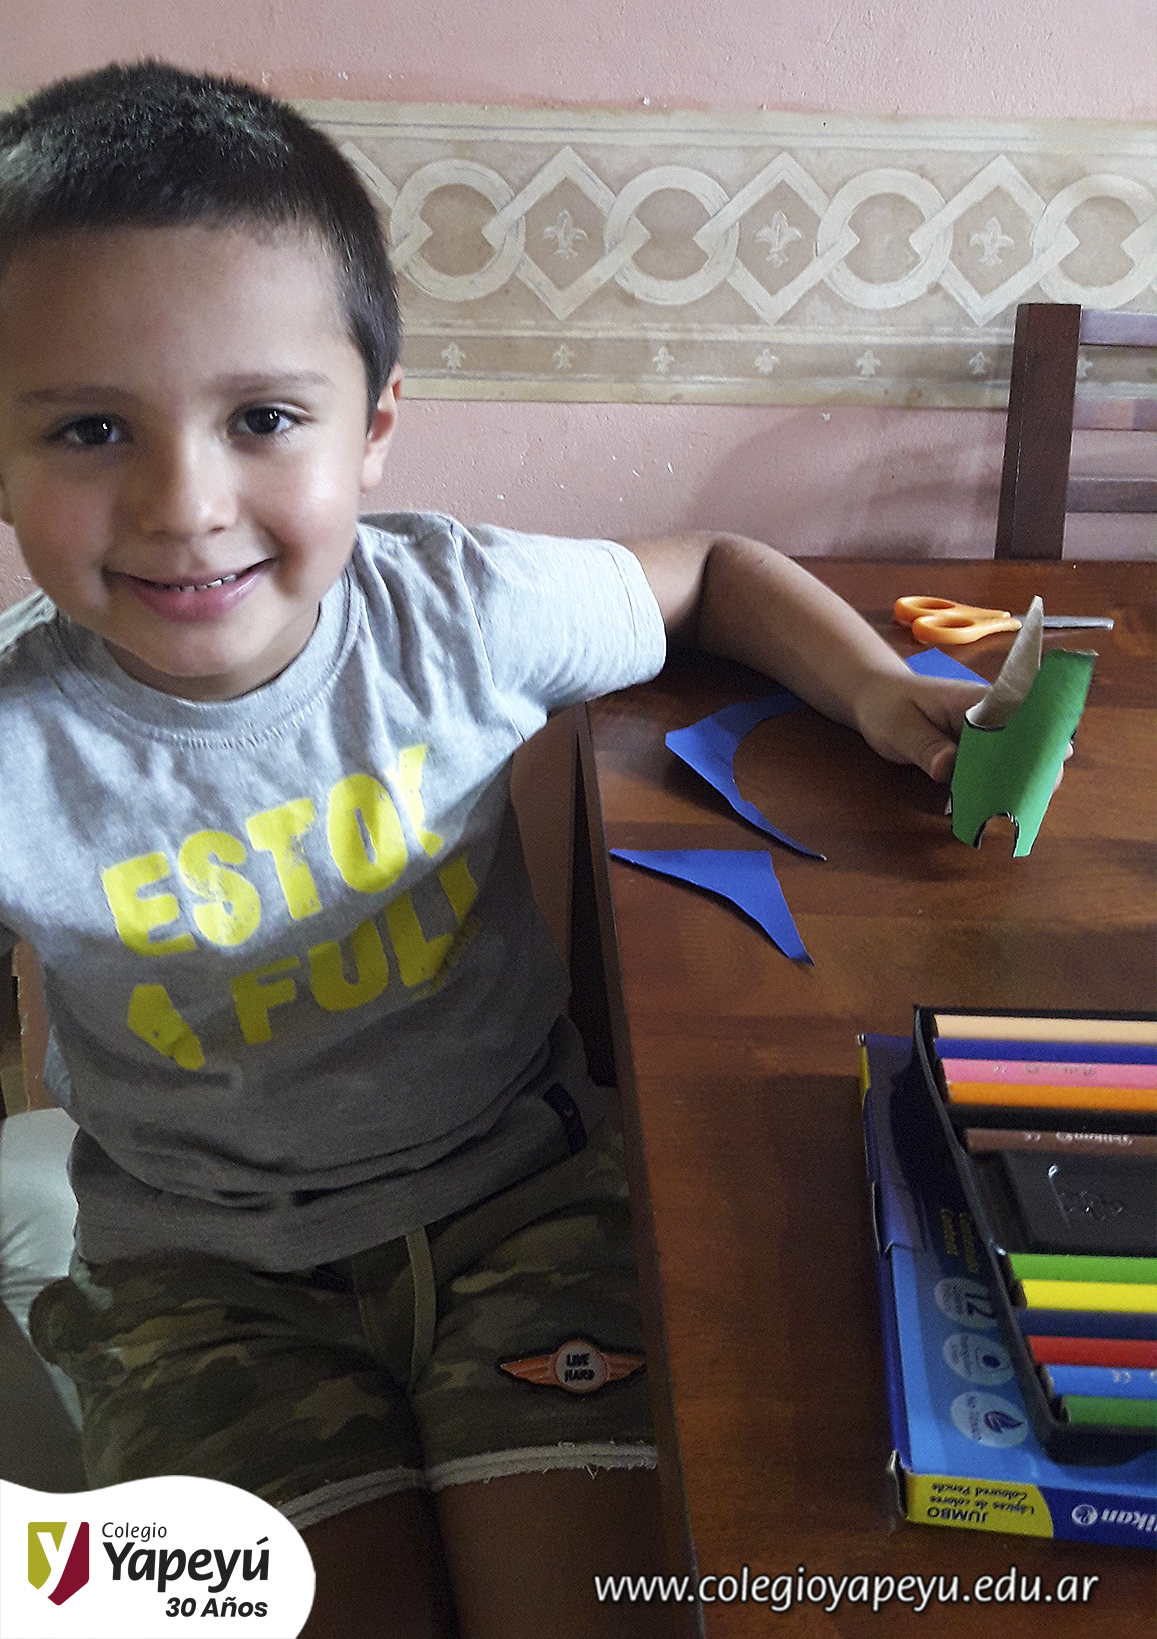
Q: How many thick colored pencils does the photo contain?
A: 12